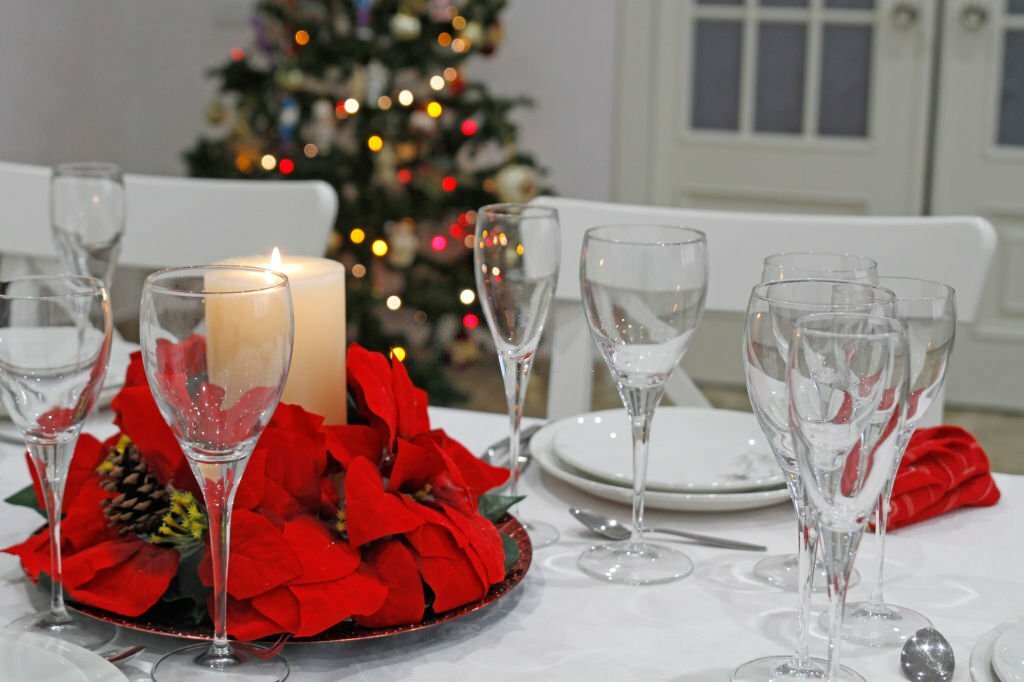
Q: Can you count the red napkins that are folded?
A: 1